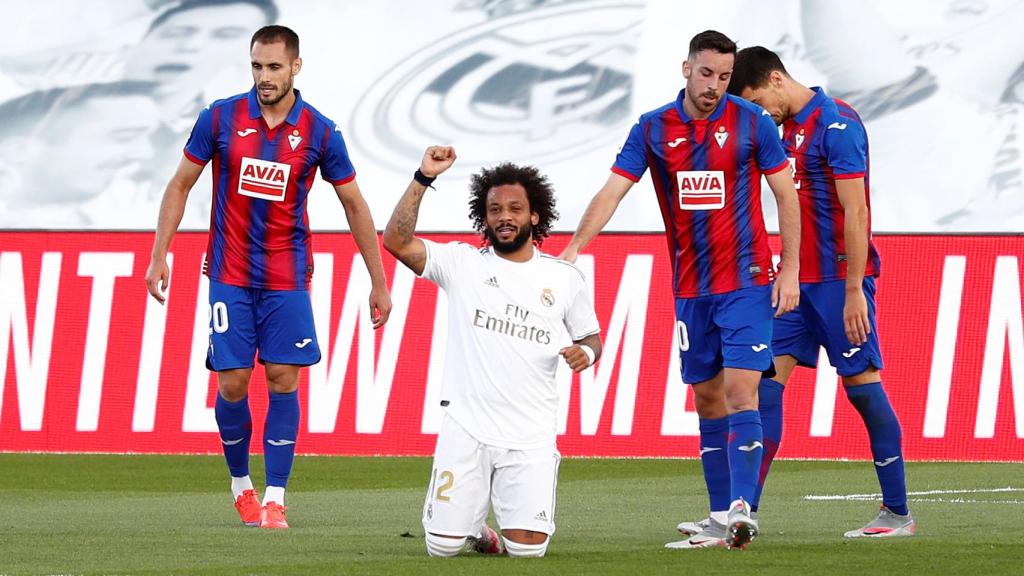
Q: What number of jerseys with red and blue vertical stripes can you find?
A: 3